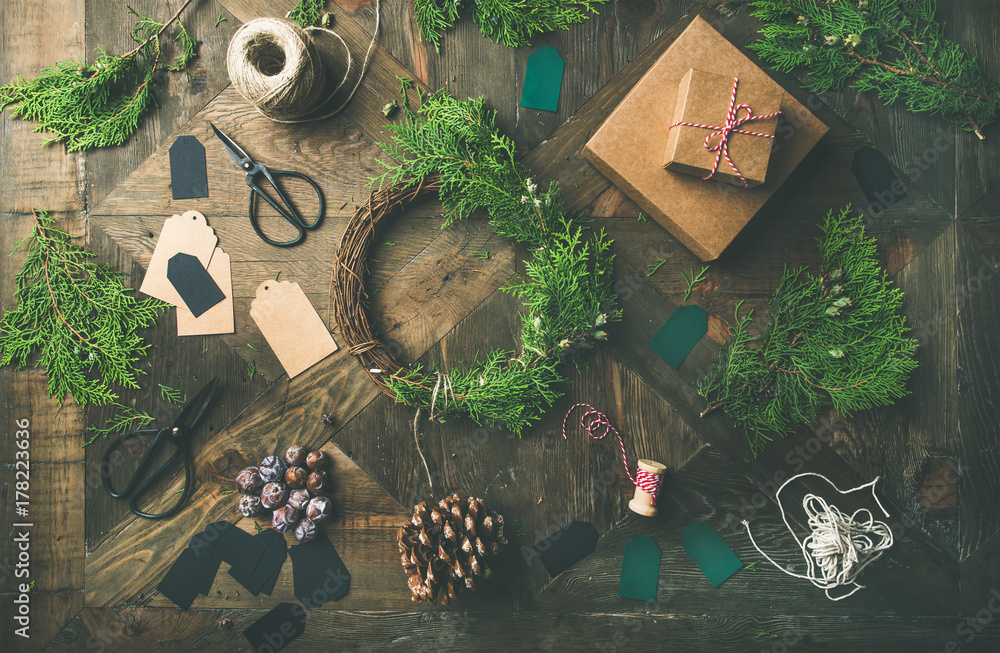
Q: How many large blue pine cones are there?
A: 0